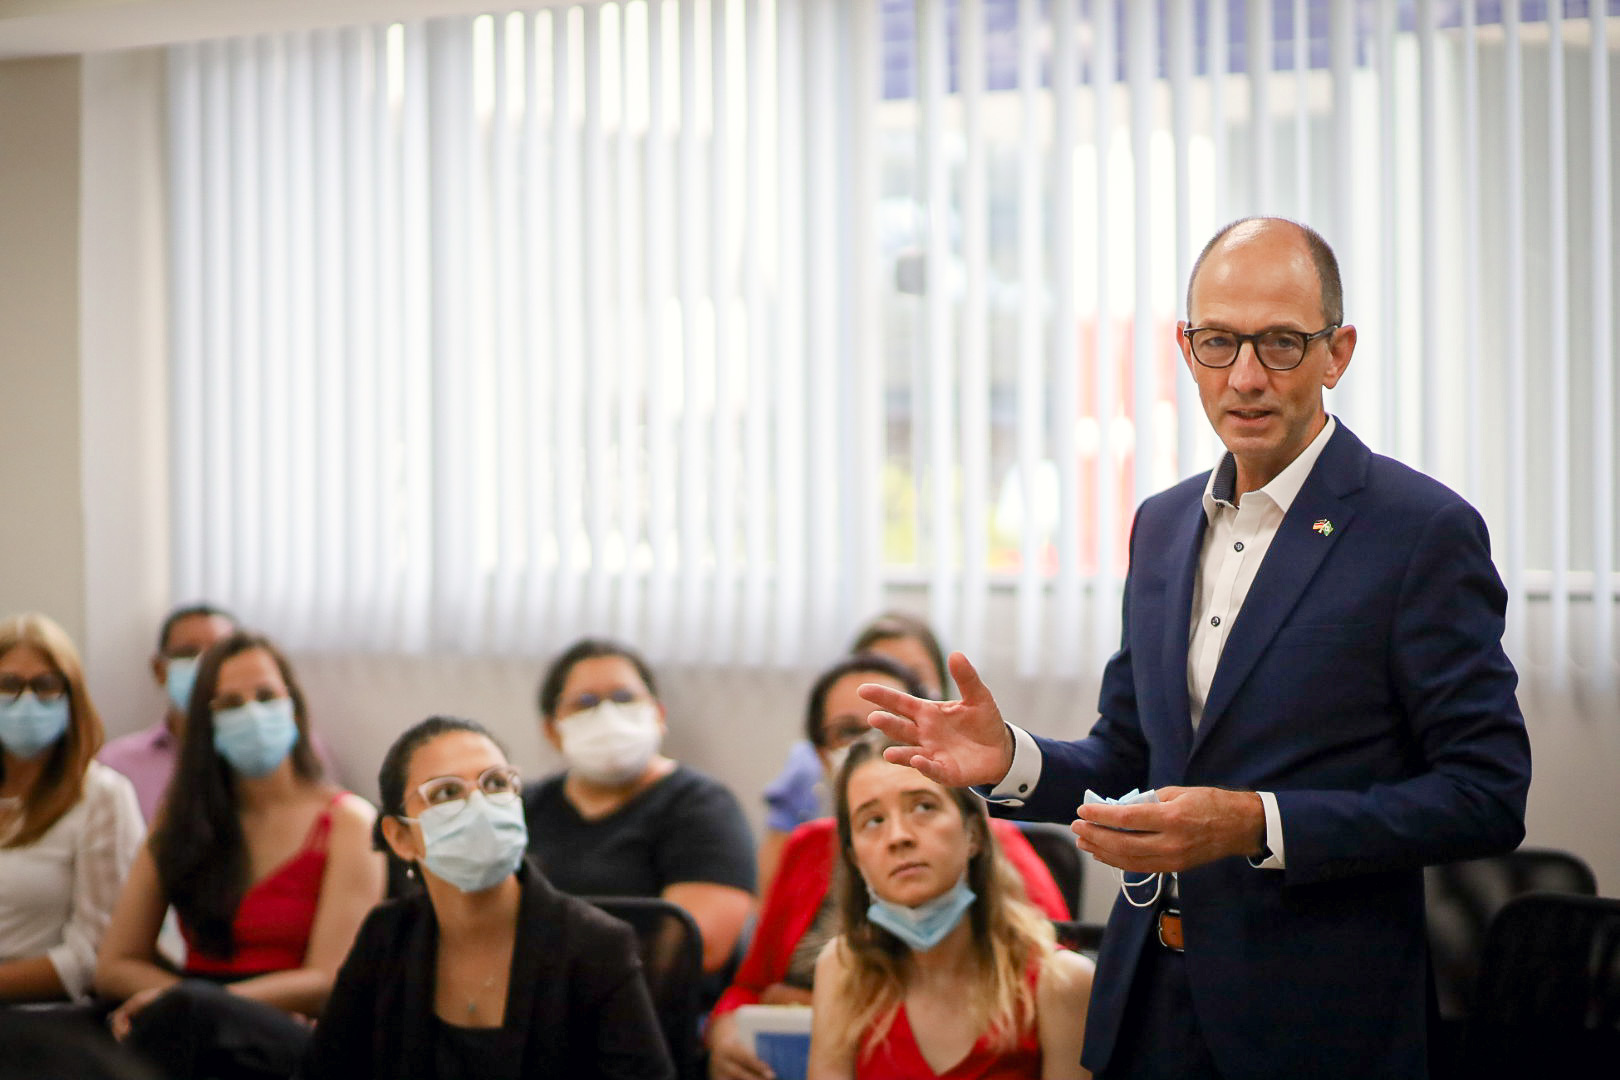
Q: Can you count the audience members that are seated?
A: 8